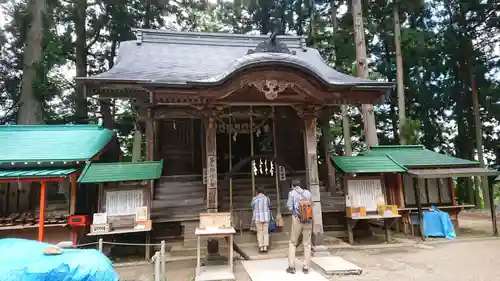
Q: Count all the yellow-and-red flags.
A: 0